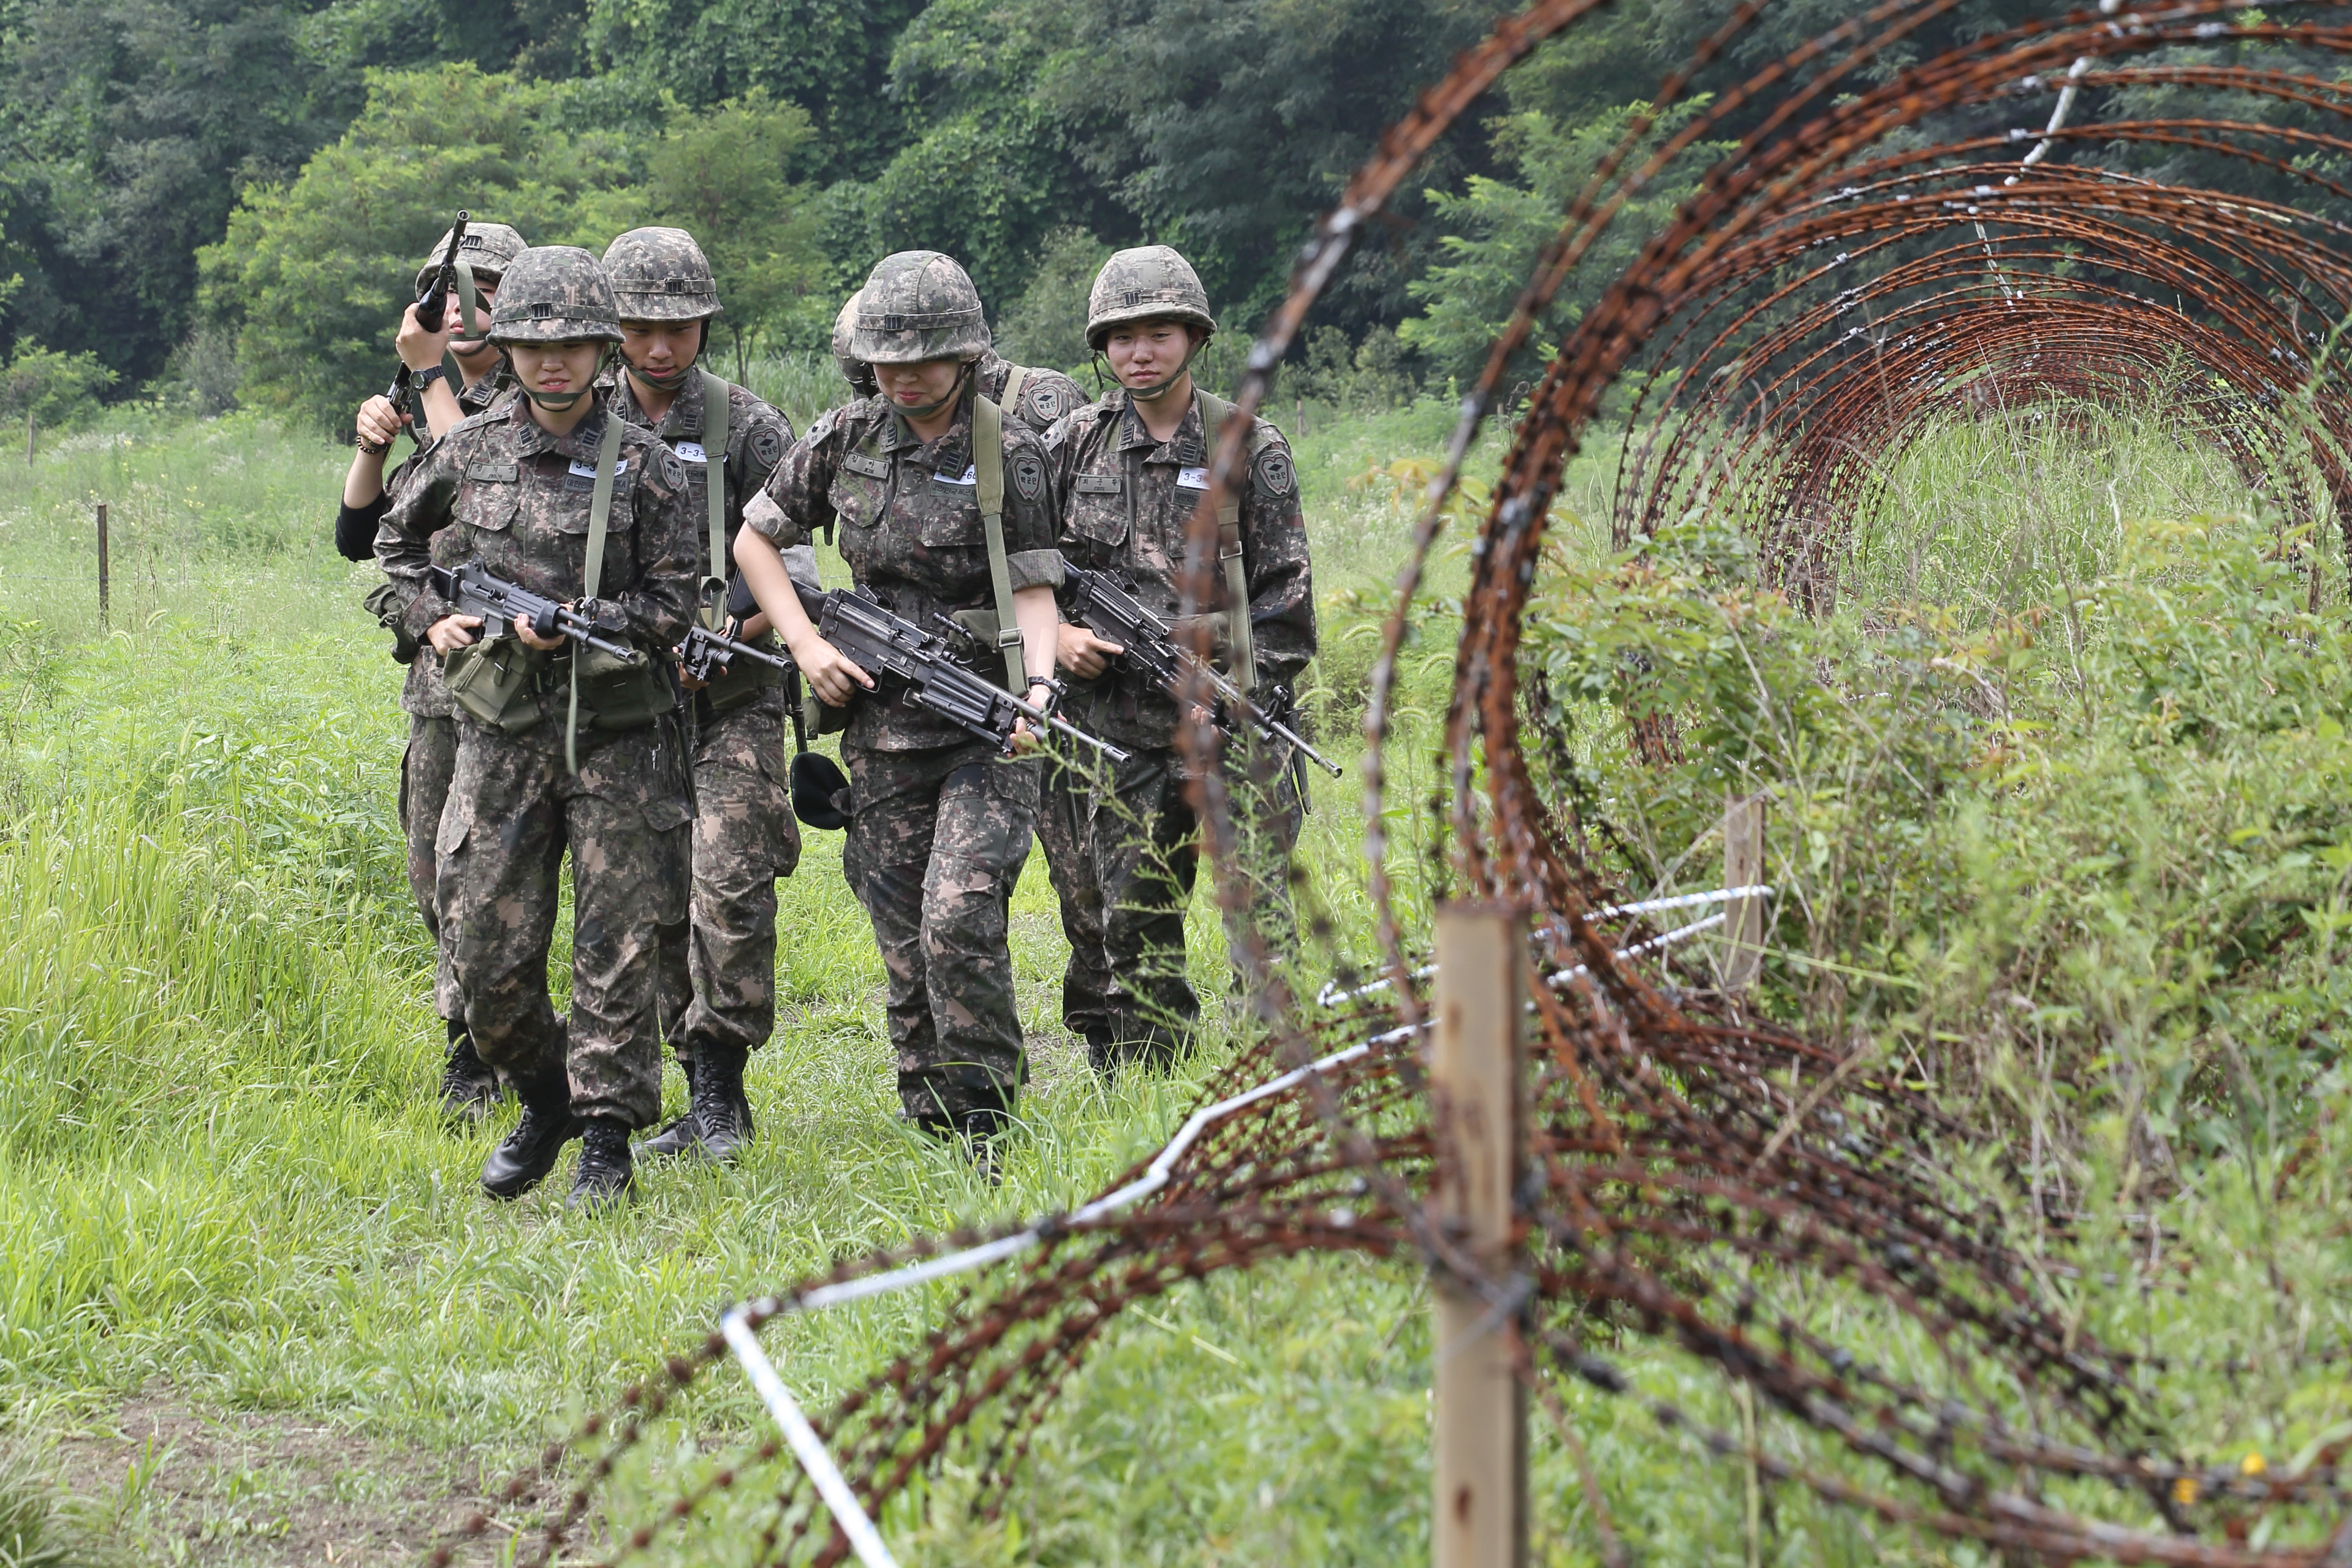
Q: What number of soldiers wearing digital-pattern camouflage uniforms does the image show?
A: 6